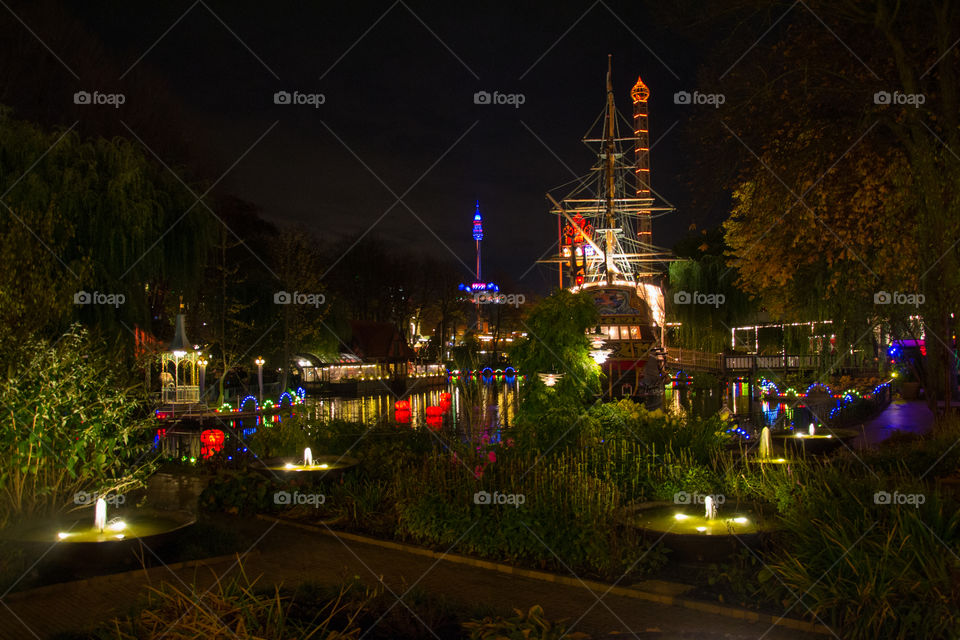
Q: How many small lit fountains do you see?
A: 5